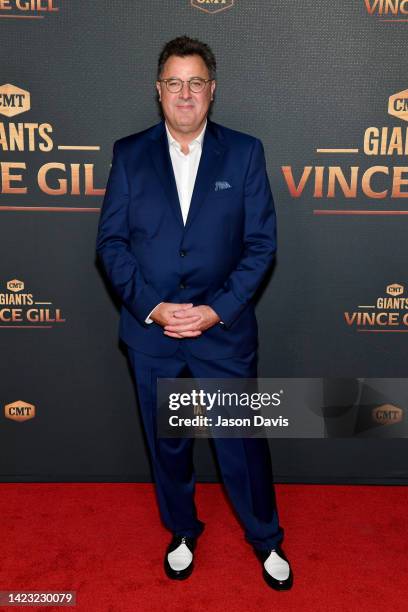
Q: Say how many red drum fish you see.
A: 0